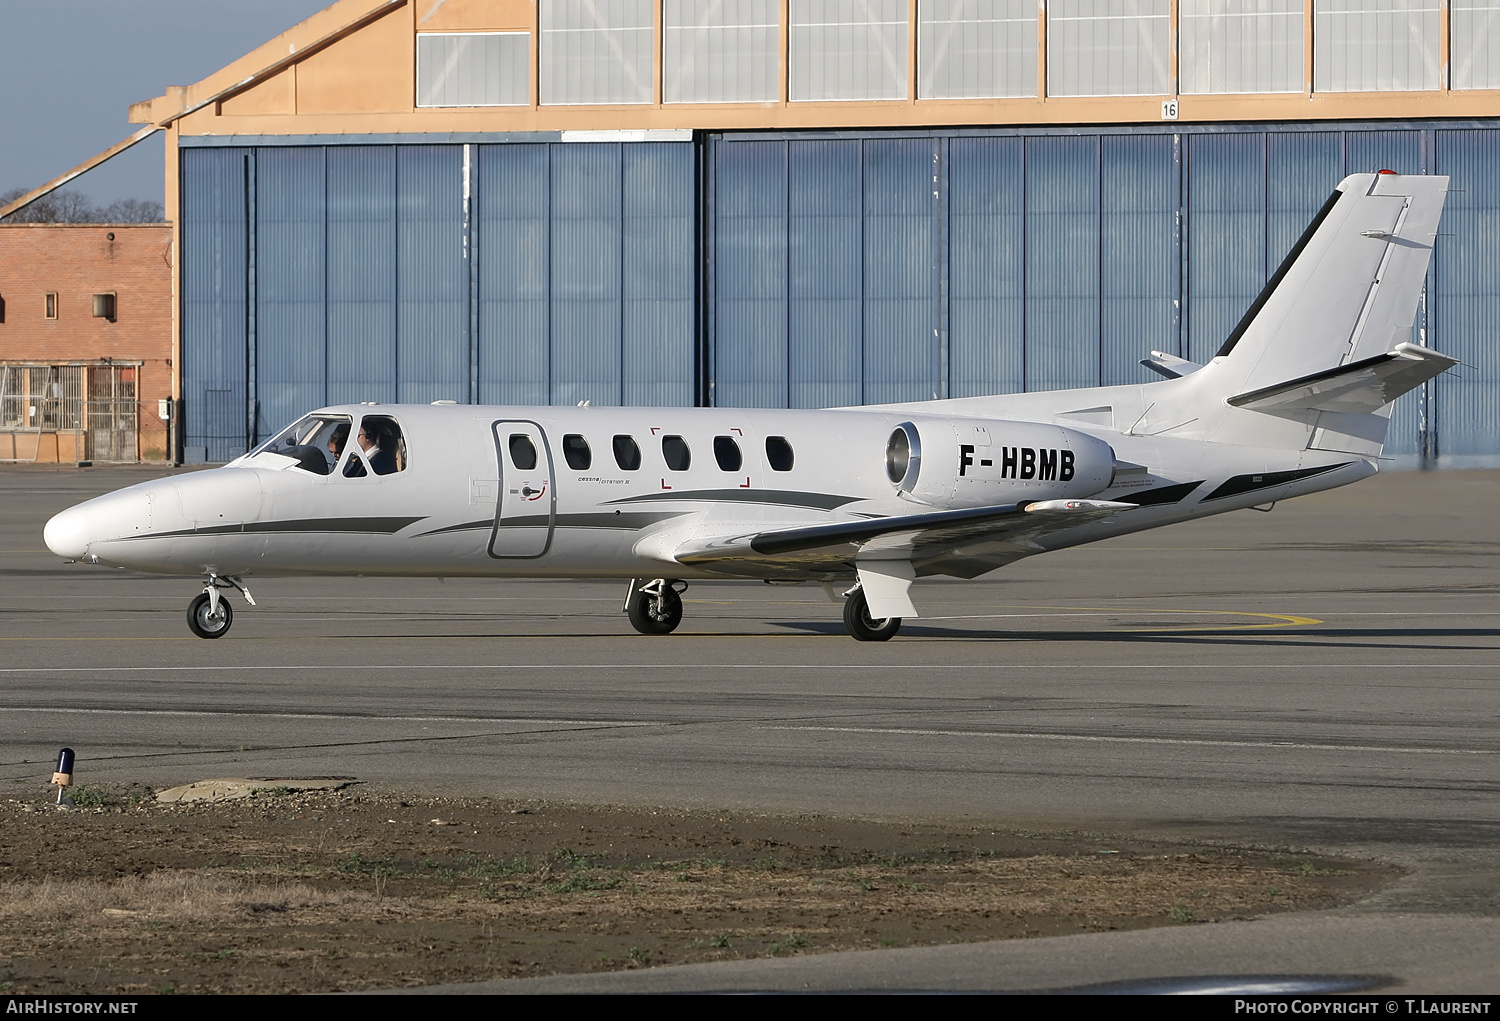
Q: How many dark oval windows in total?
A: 6